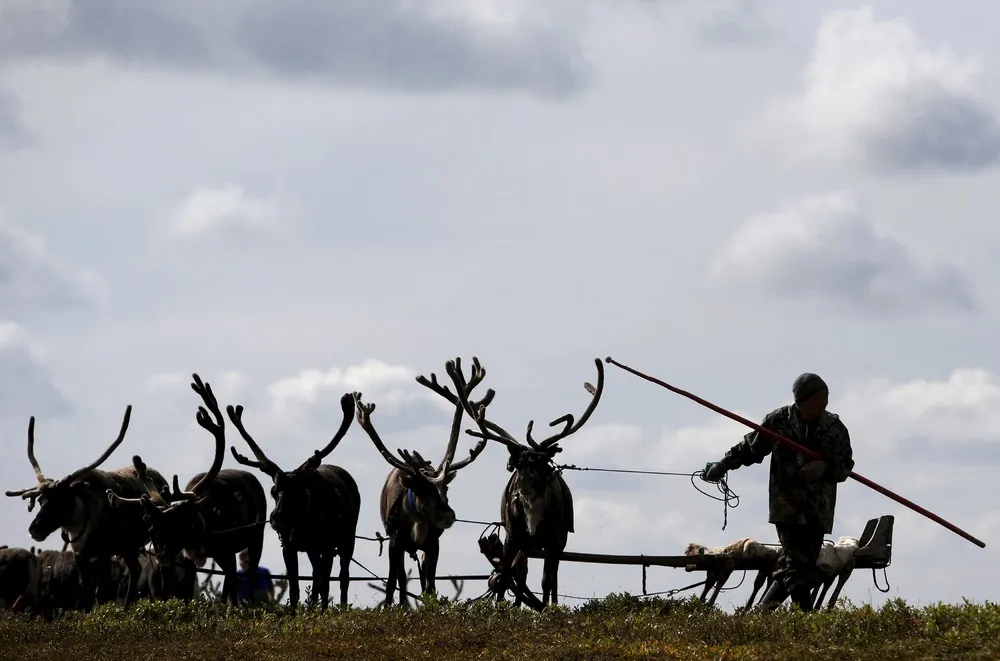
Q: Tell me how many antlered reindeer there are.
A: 5